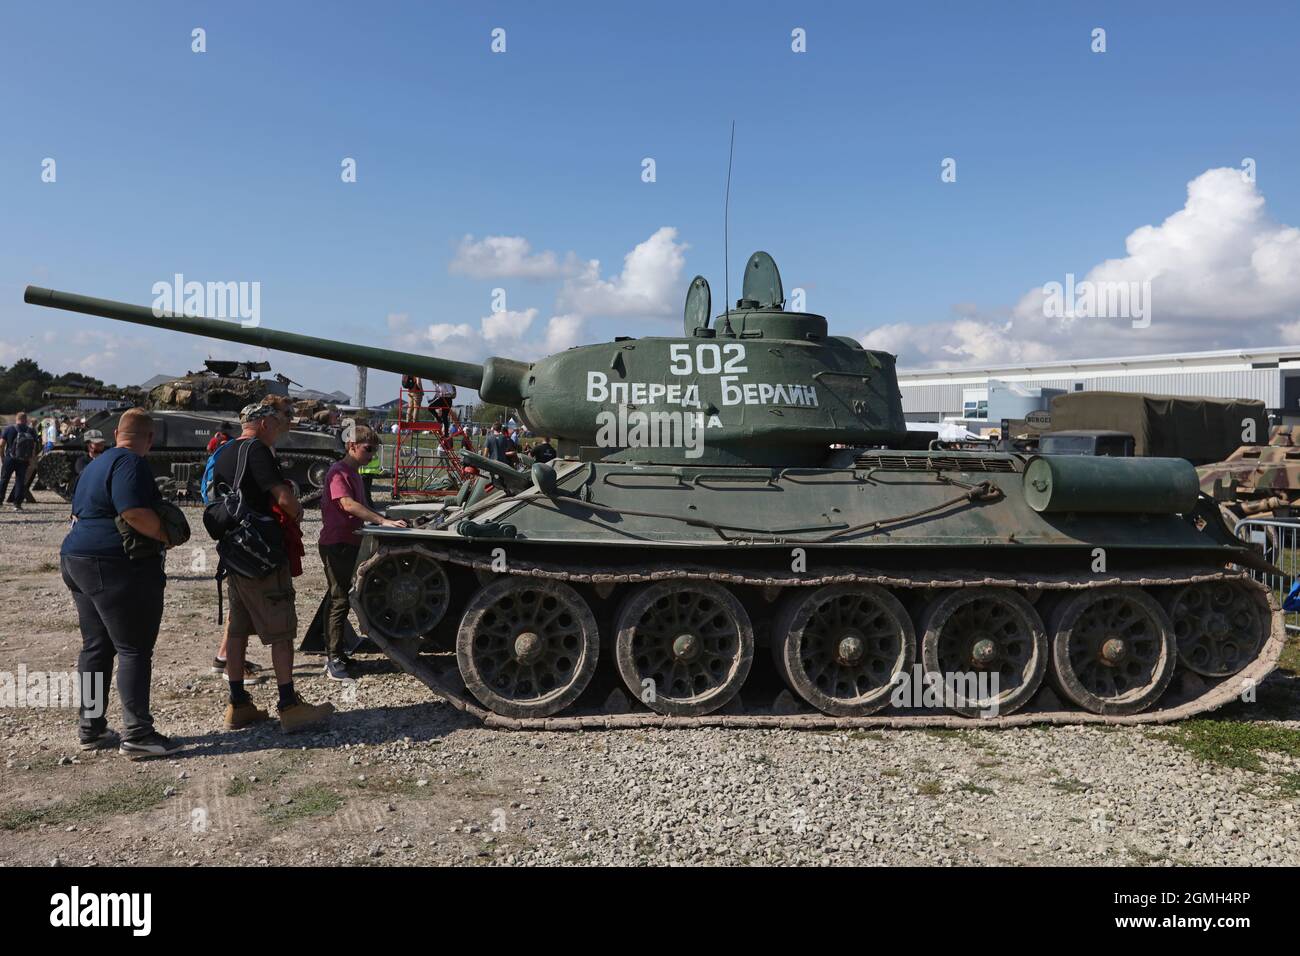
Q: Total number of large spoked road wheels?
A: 5